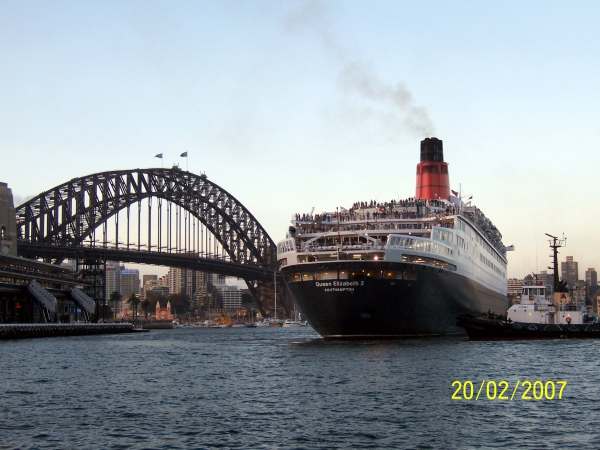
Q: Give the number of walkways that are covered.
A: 2